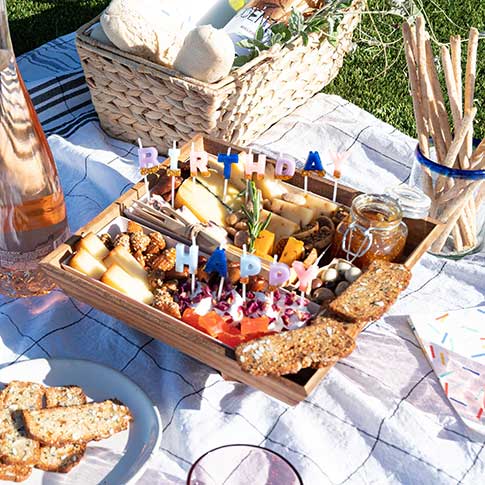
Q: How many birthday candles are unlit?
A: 13